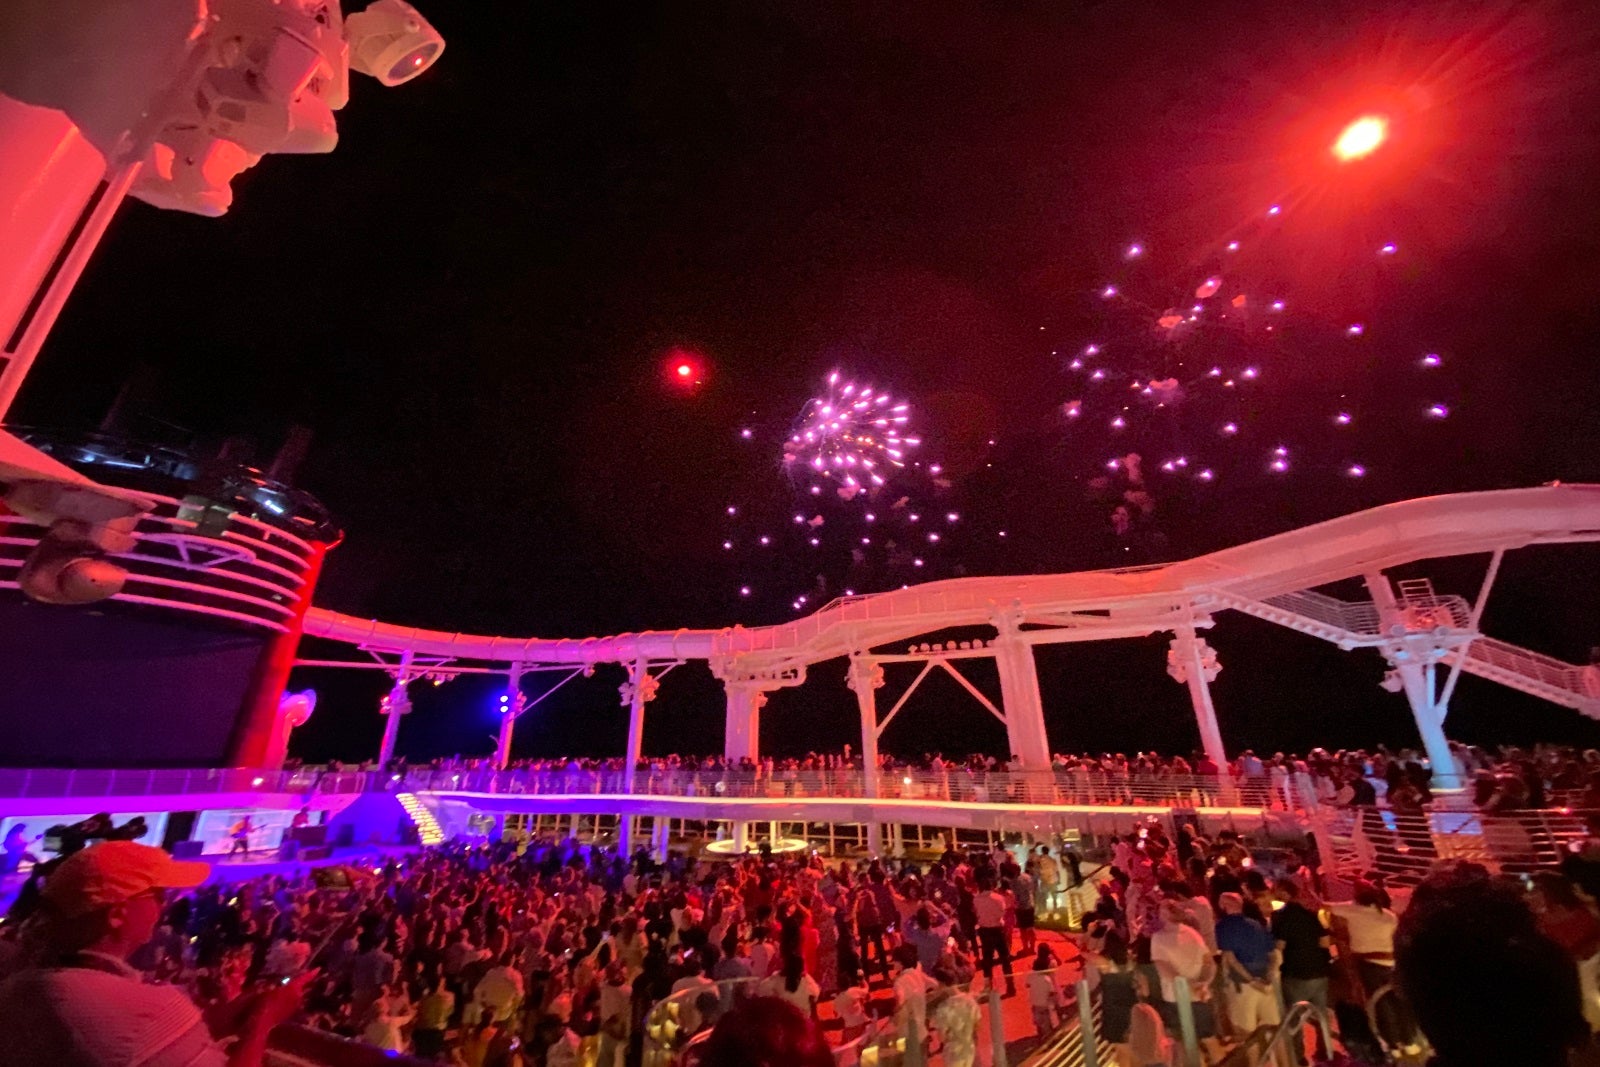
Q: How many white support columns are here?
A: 8